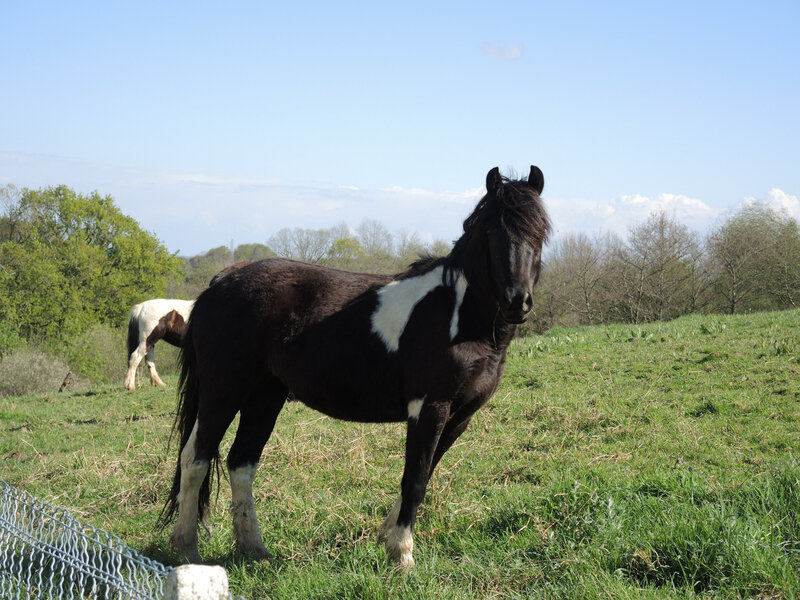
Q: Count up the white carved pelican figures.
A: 0